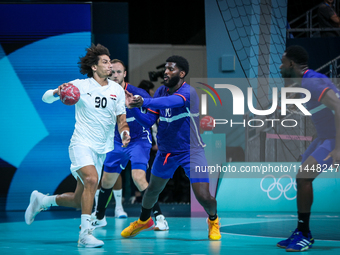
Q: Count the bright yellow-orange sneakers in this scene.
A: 2